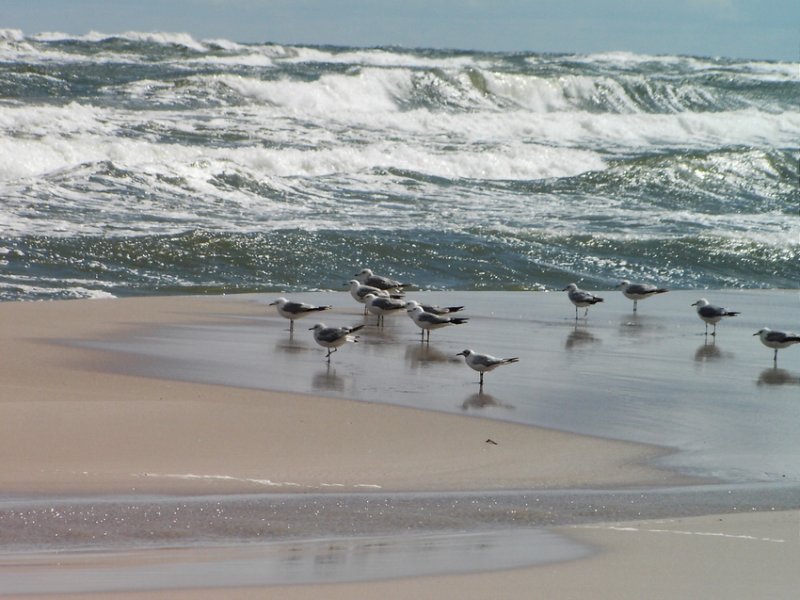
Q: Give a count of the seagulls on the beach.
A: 12